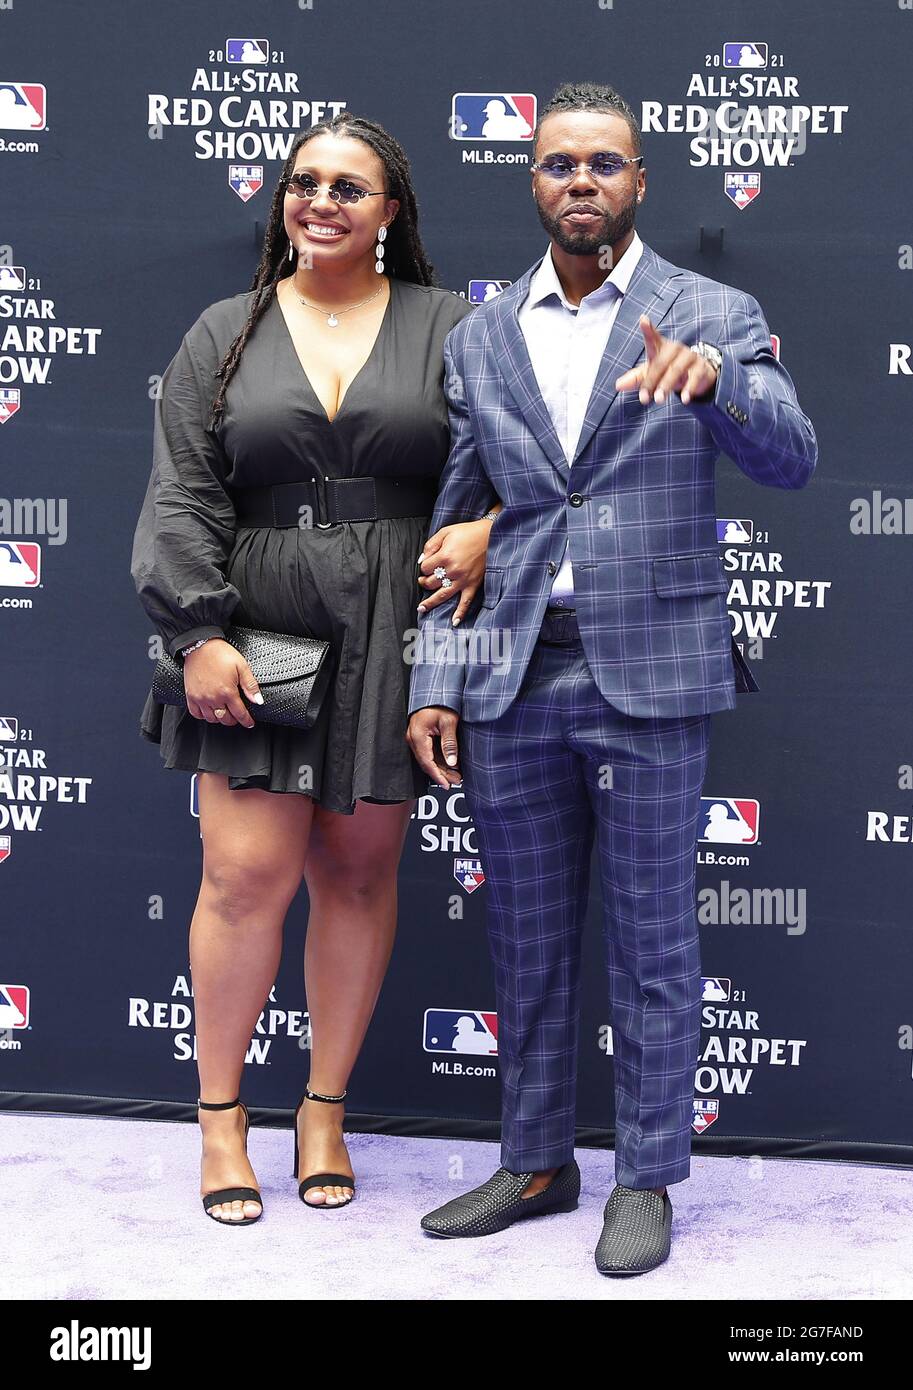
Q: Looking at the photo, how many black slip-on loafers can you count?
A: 2